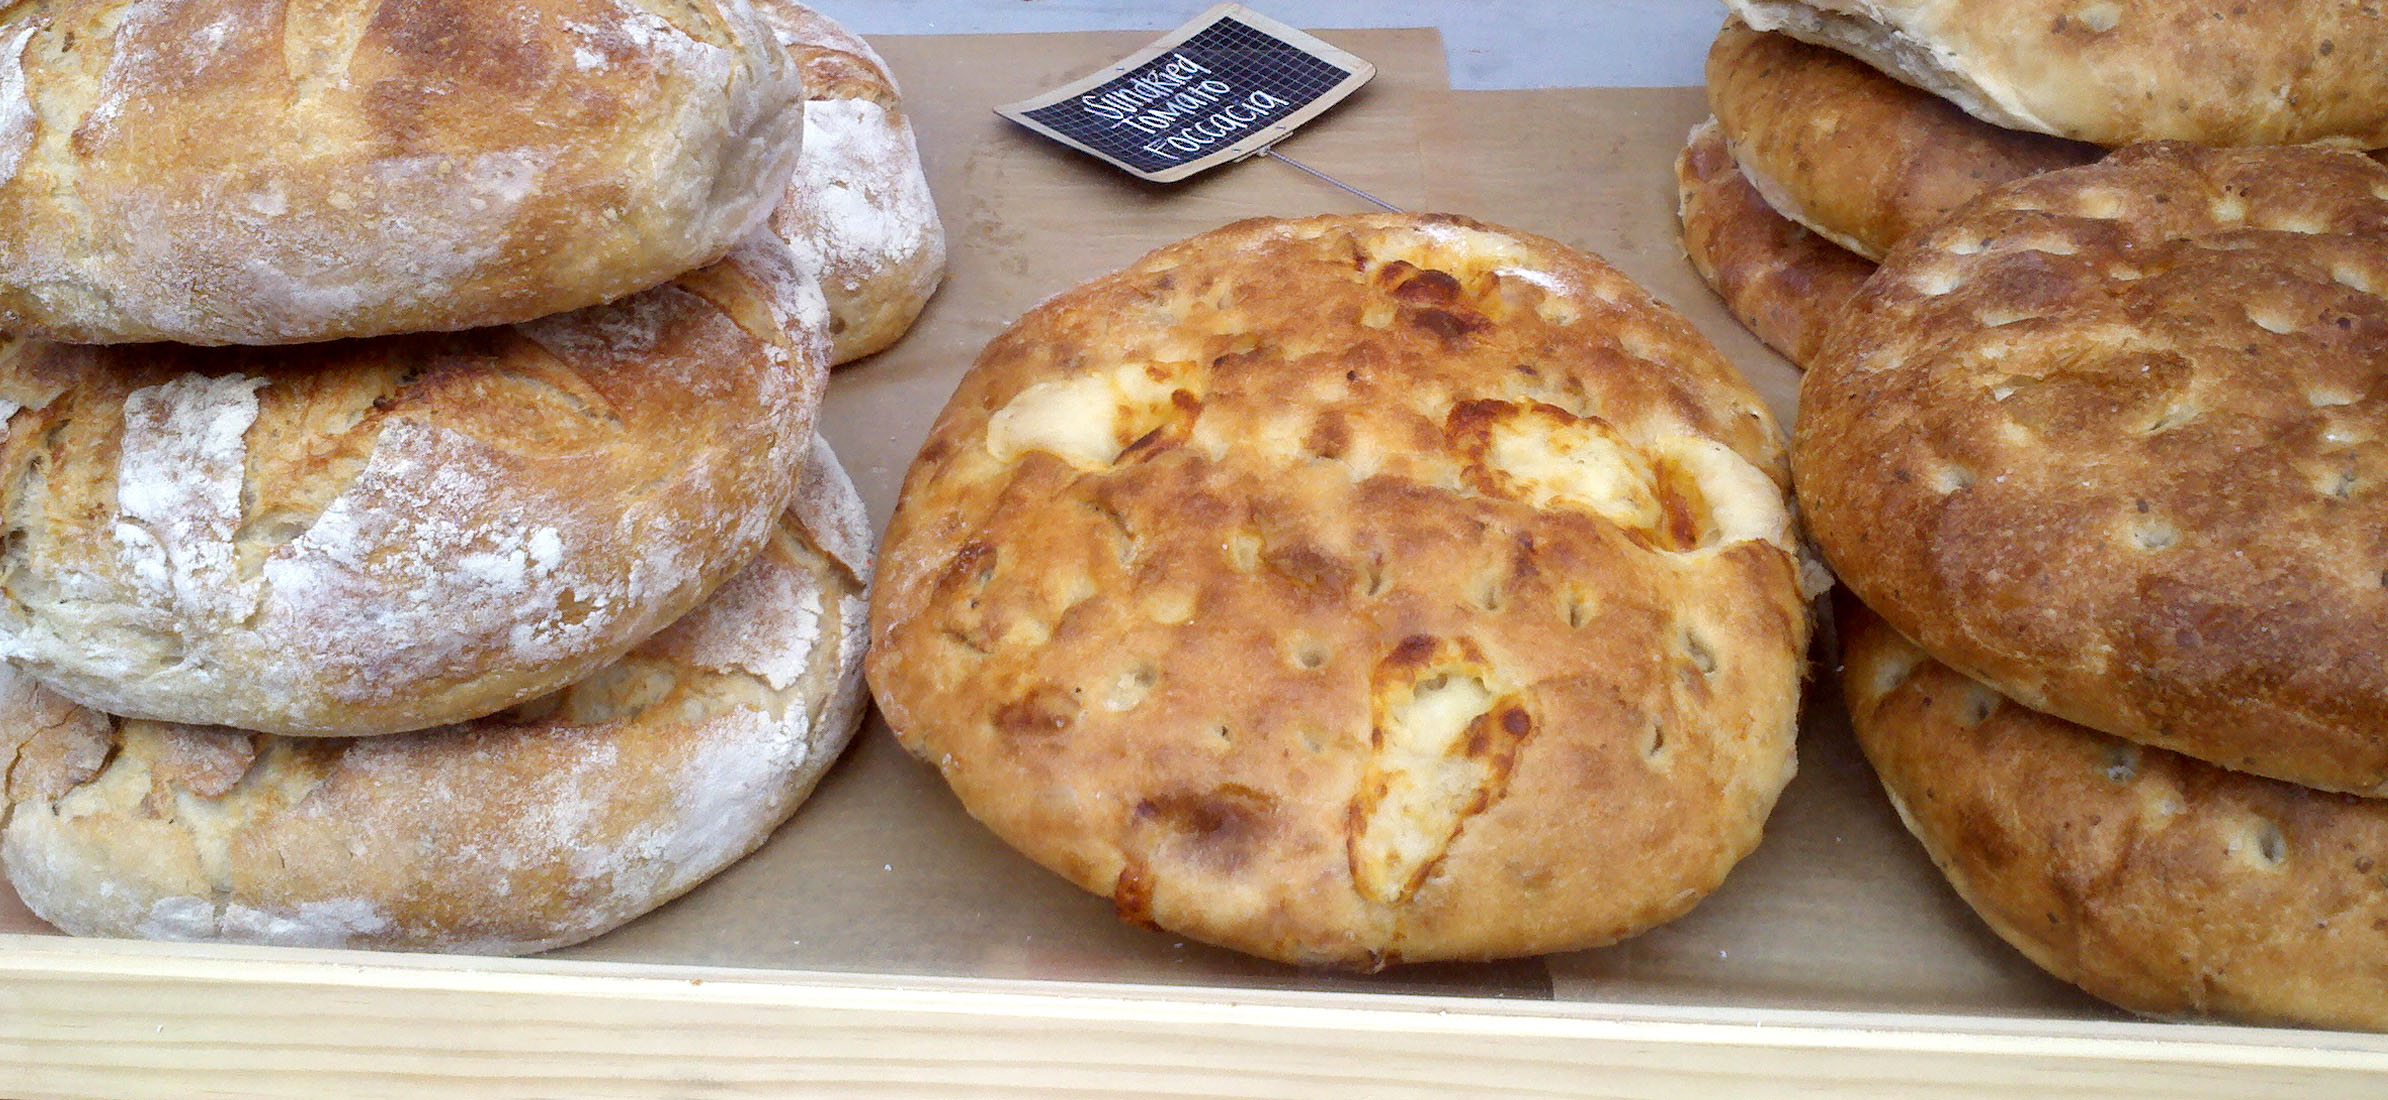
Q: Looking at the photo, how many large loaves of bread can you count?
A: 10